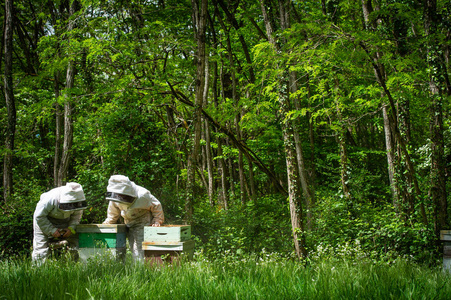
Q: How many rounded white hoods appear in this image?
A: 2